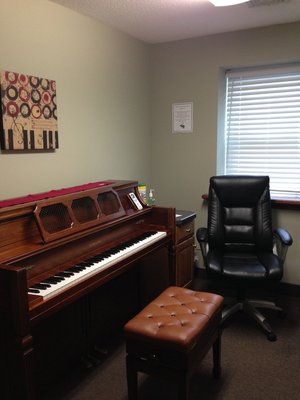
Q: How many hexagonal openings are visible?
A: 3